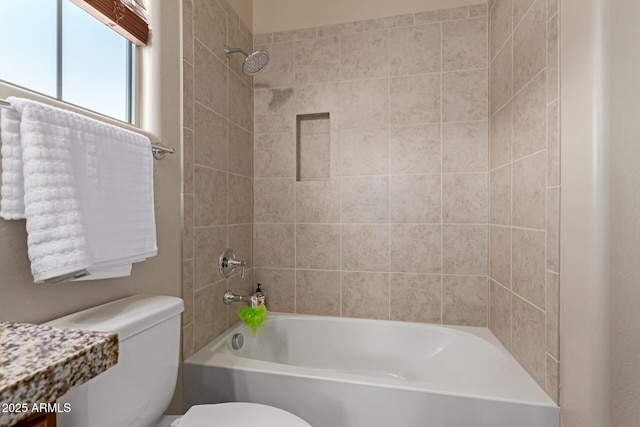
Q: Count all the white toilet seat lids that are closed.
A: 1